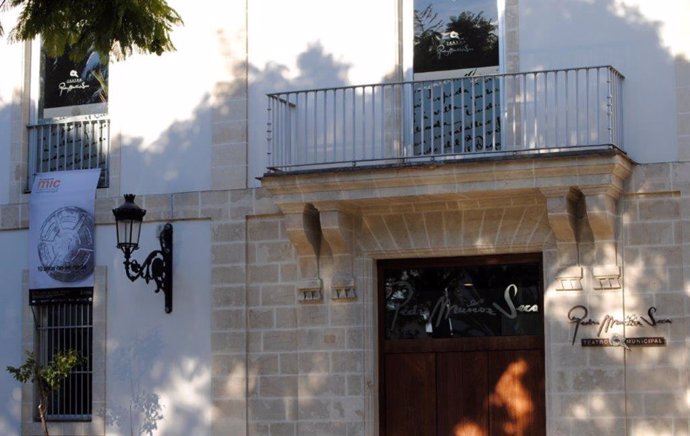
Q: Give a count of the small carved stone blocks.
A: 4